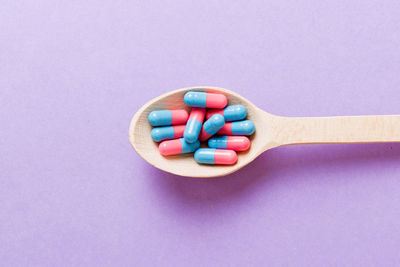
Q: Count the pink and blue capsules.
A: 10